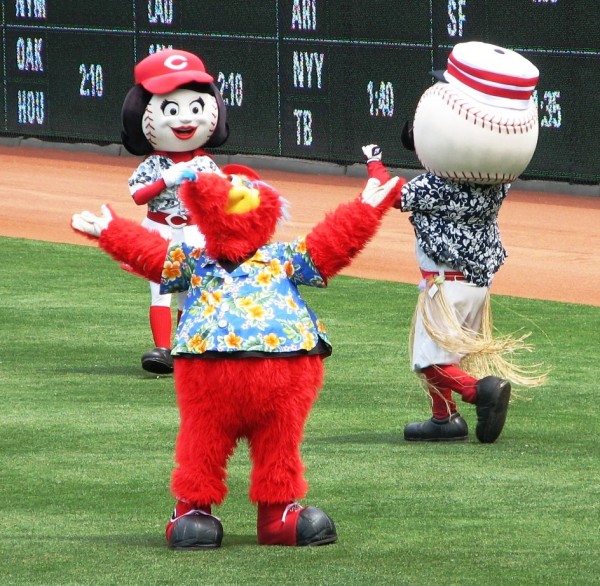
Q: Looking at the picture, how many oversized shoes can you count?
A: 5